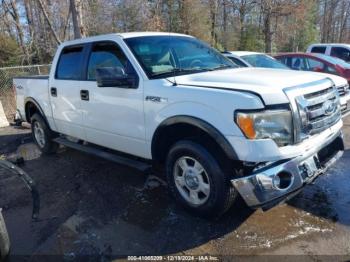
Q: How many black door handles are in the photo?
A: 2